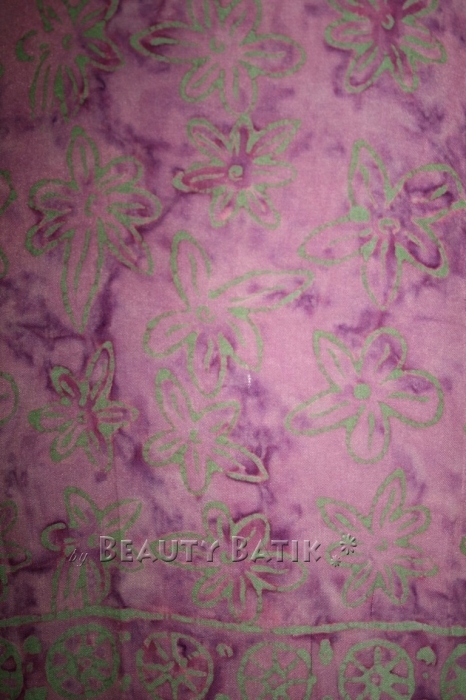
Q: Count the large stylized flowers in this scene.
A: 13